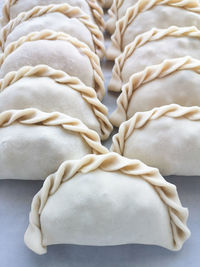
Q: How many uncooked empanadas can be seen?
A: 11